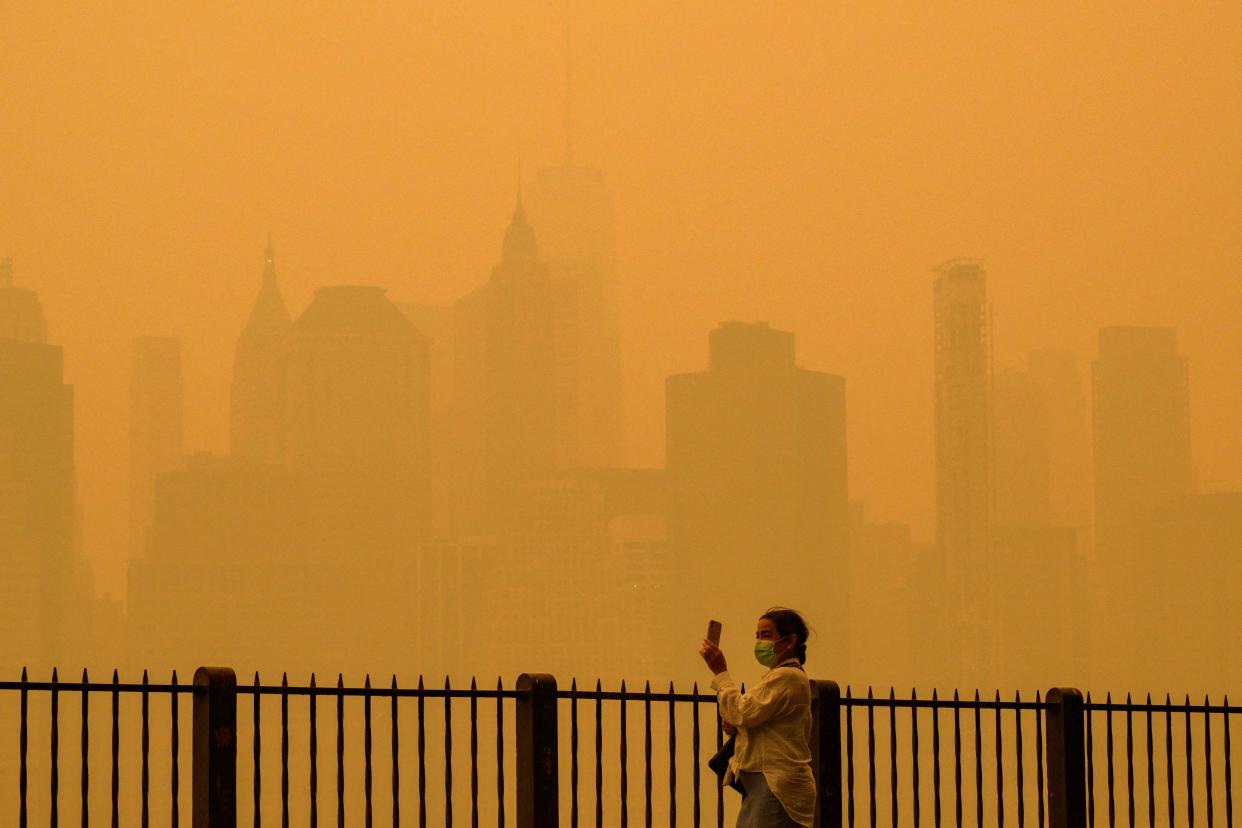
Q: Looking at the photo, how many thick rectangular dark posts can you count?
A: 4